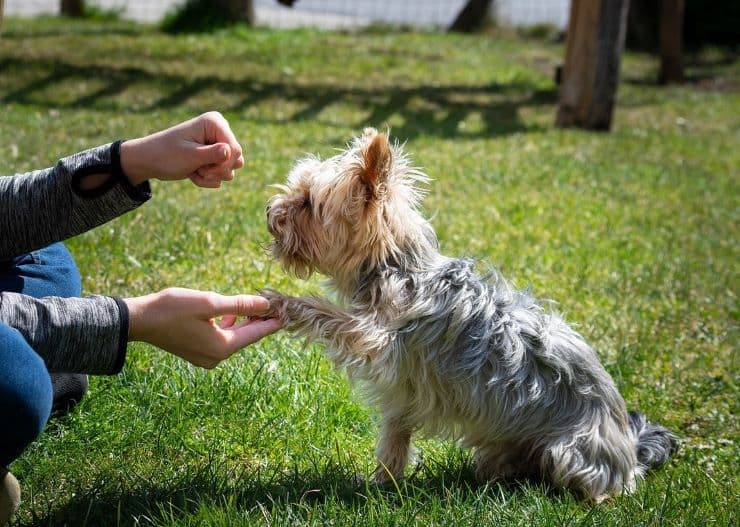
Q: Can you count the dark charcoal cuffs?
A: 2